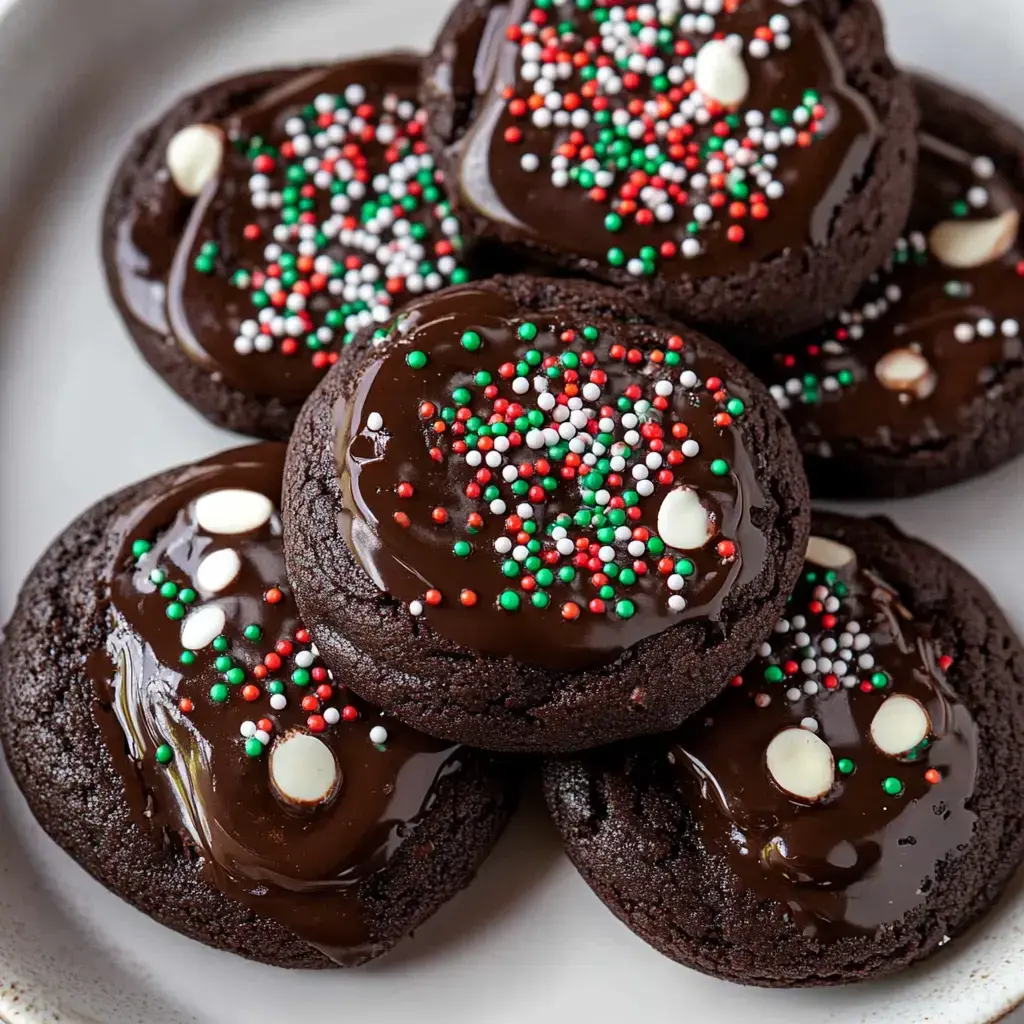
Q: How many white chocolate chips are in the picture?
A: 12